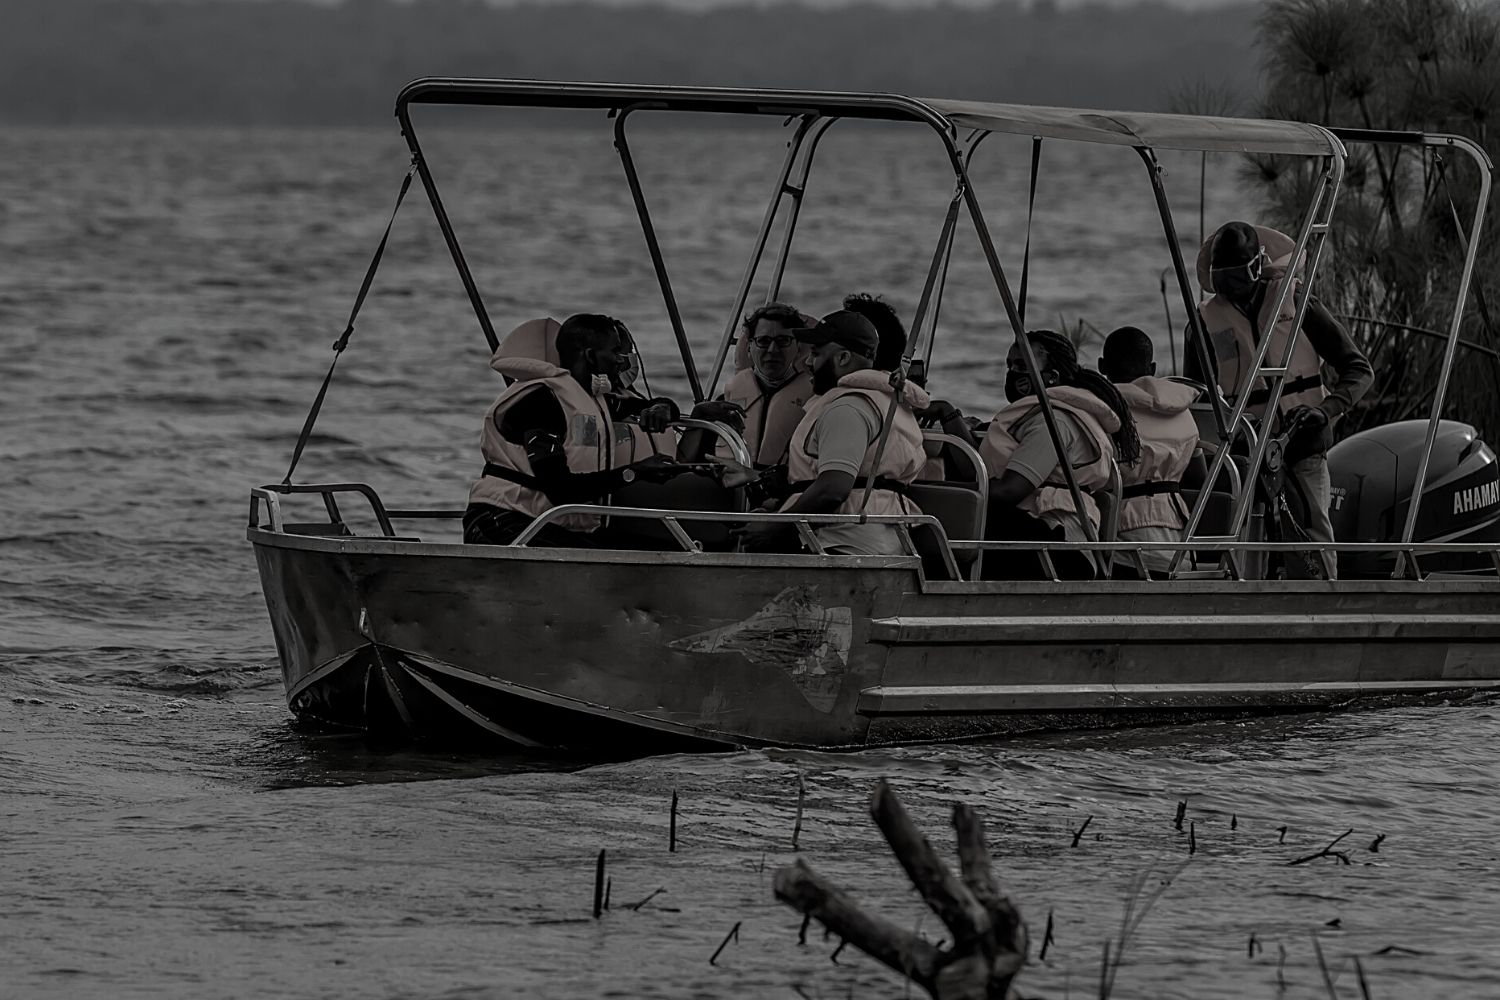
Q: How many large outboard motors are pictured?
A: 1